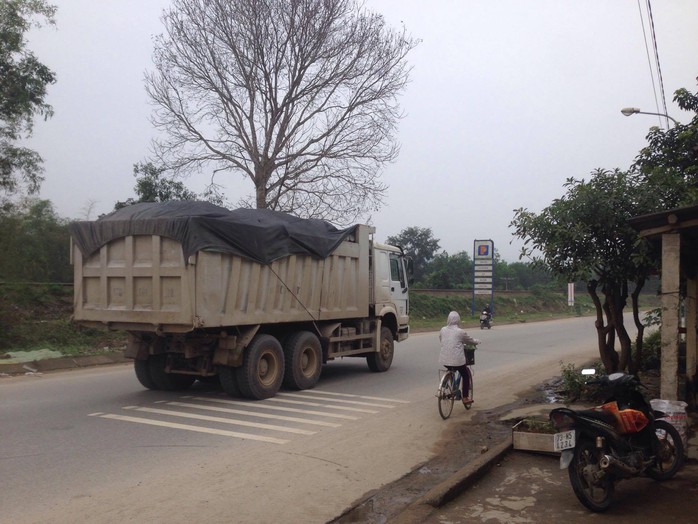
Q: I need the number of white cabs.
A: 1